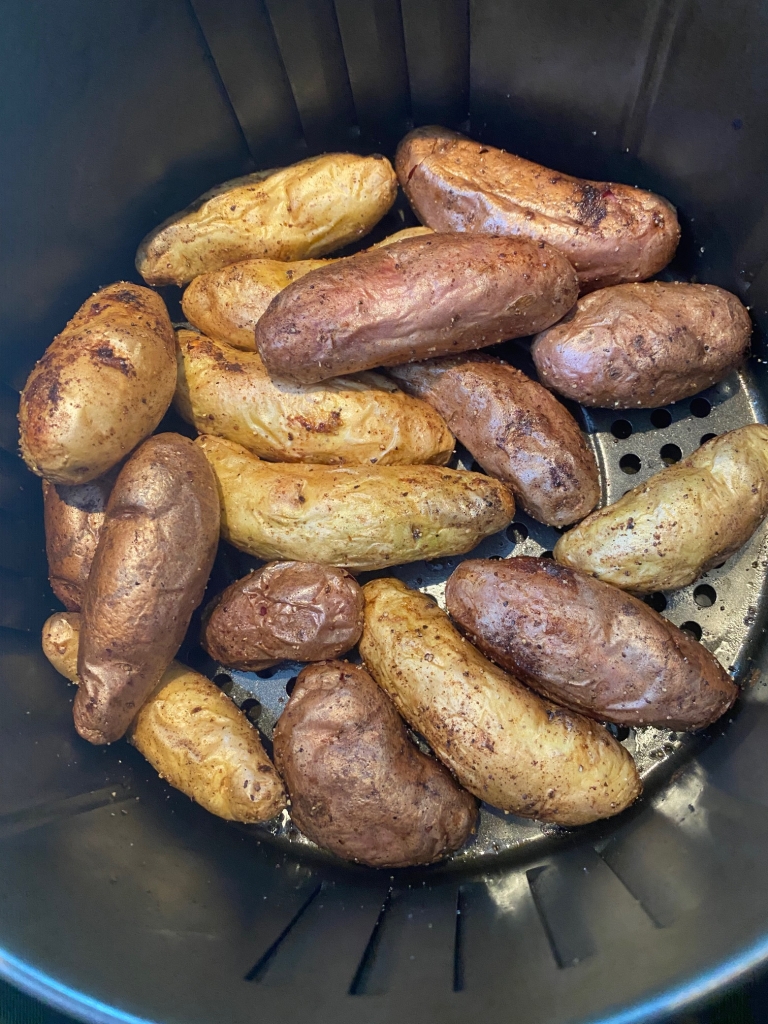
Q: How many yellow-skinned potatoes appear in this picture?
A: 8